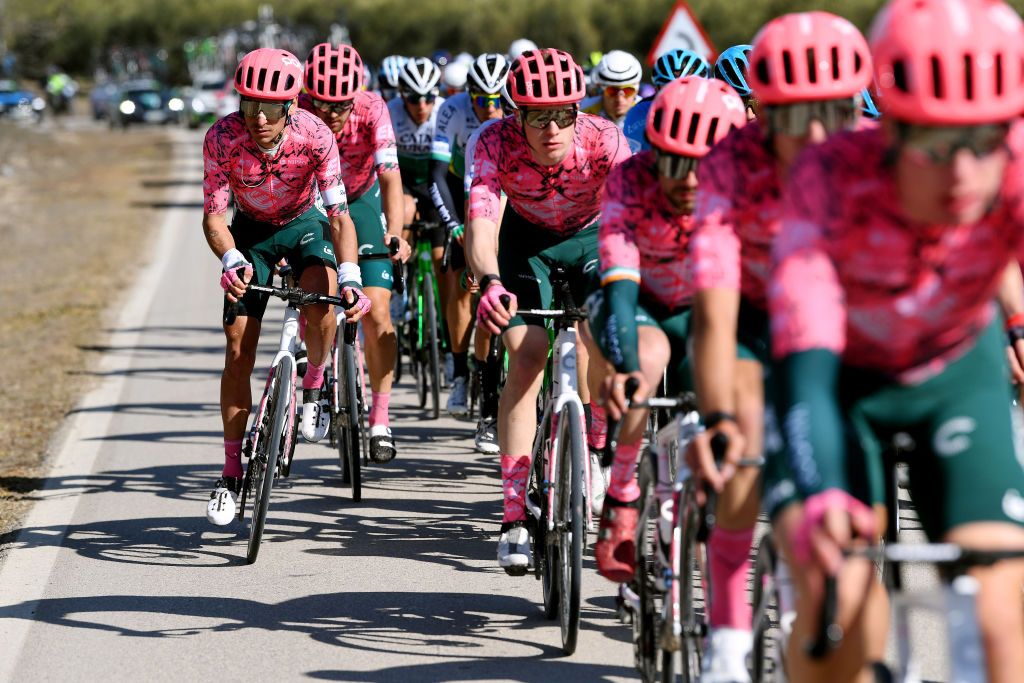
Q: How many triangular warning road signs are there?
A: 1